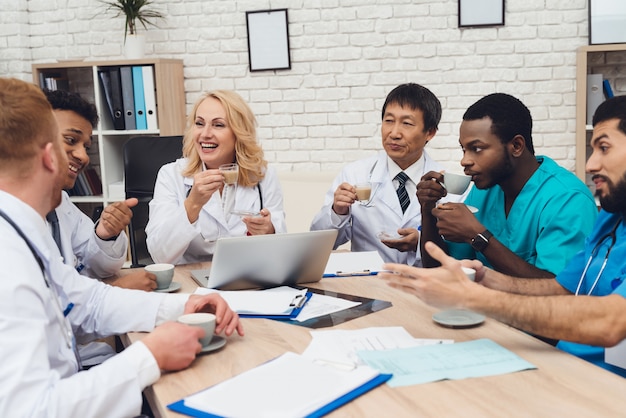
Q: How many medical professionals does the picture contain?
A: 6